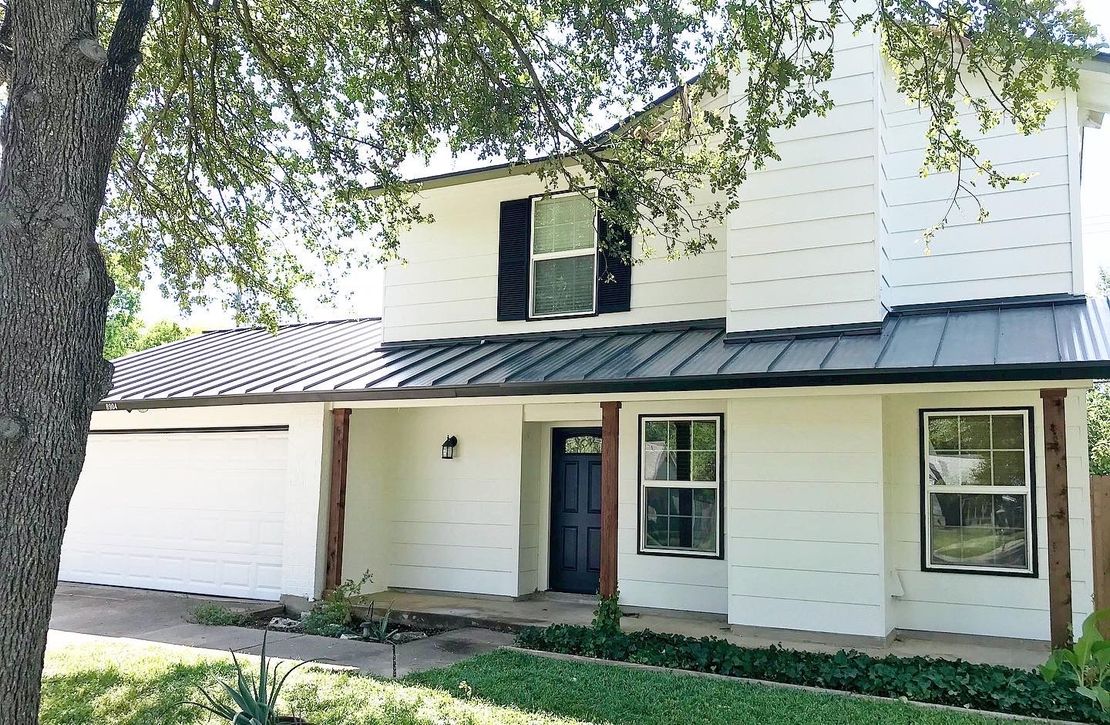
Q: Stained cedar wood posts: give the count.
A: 3